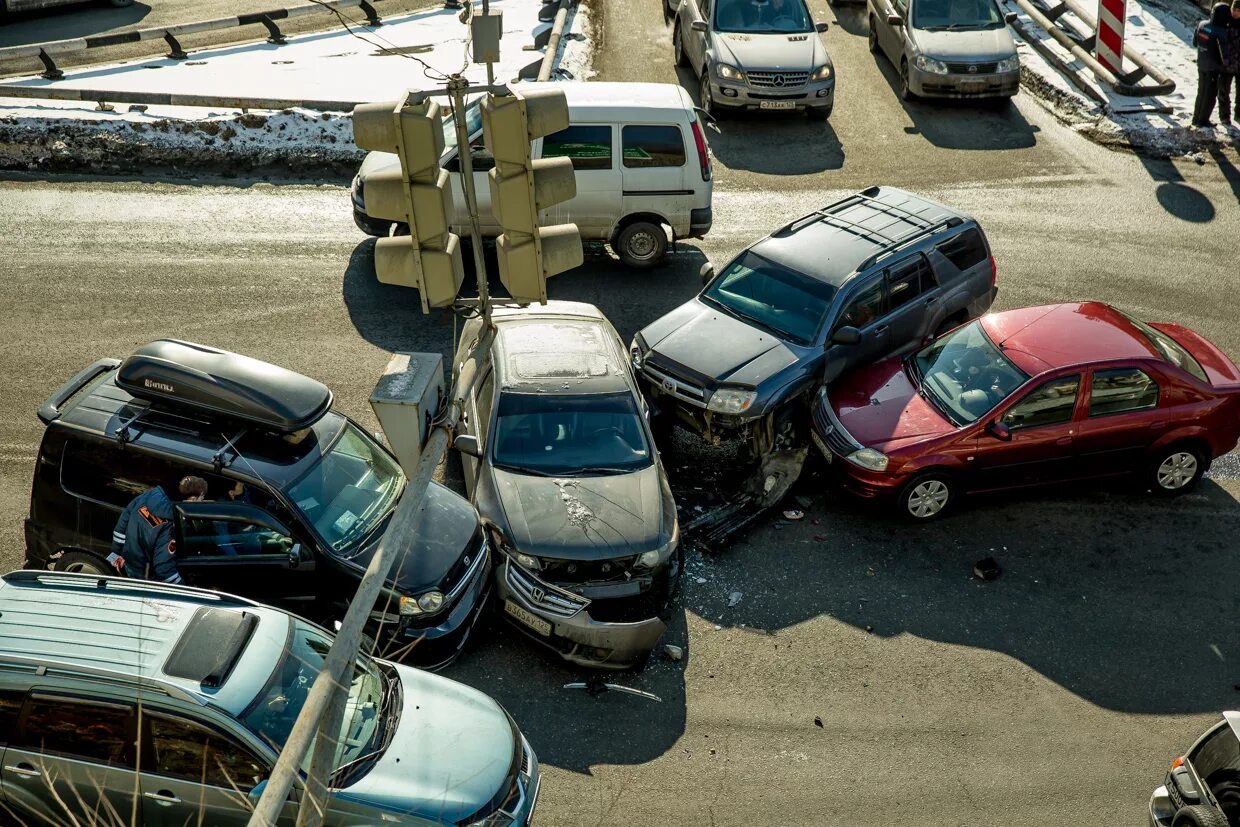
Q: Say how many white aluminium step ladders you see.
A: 0